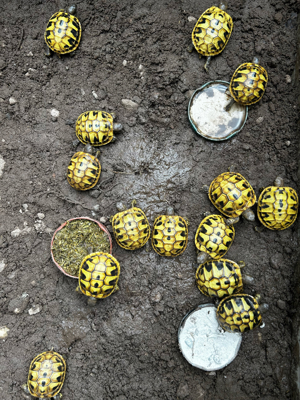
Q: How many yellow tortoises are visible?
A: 14